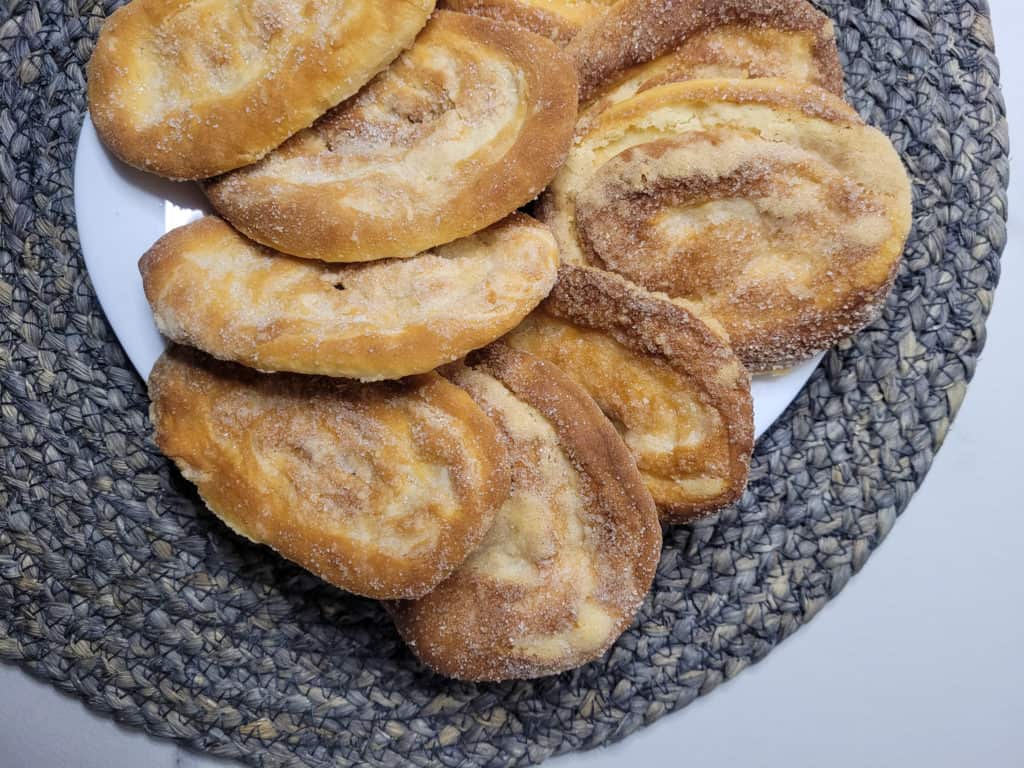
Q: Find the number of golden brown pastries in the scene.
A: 9